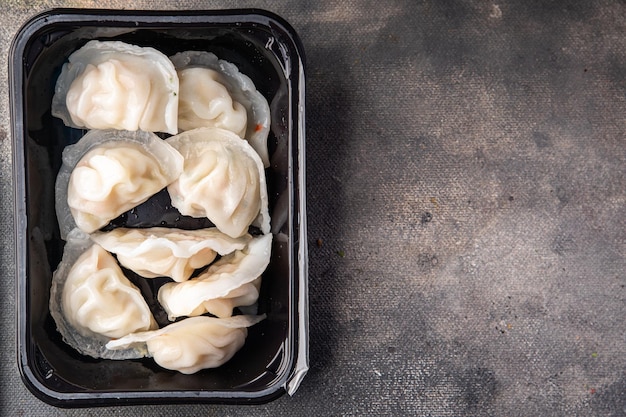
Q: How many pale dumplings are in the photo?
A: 8